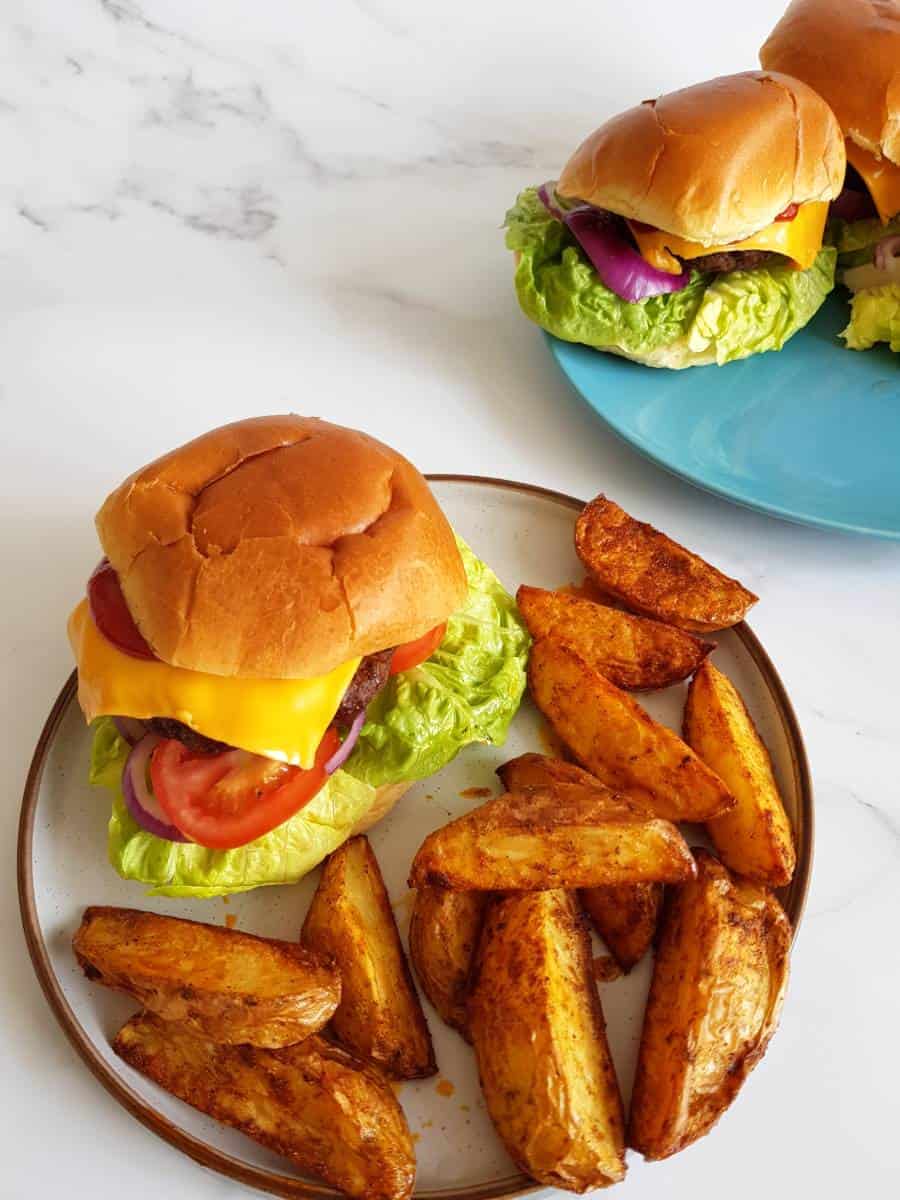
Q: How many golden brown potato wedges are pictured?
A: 12